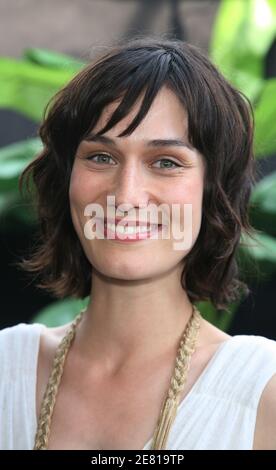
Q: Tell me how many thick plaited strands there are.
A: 2